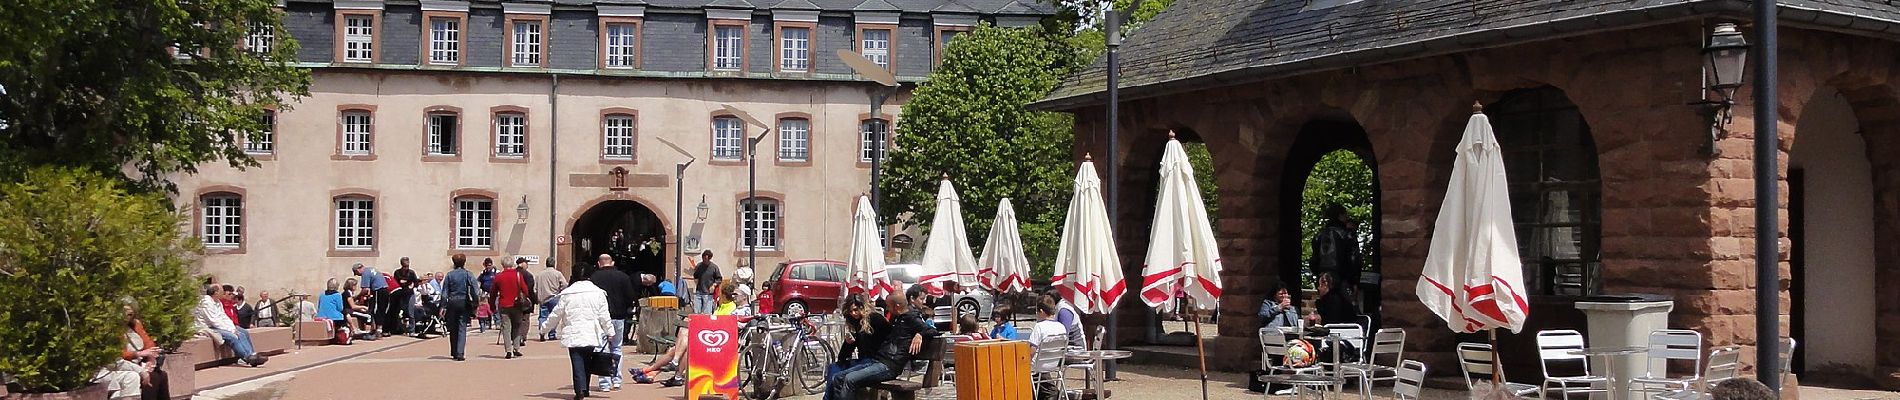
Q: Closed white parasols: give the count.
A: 6